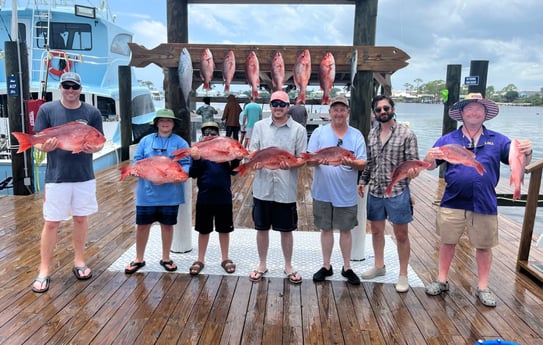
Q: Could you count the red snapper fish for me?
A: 14